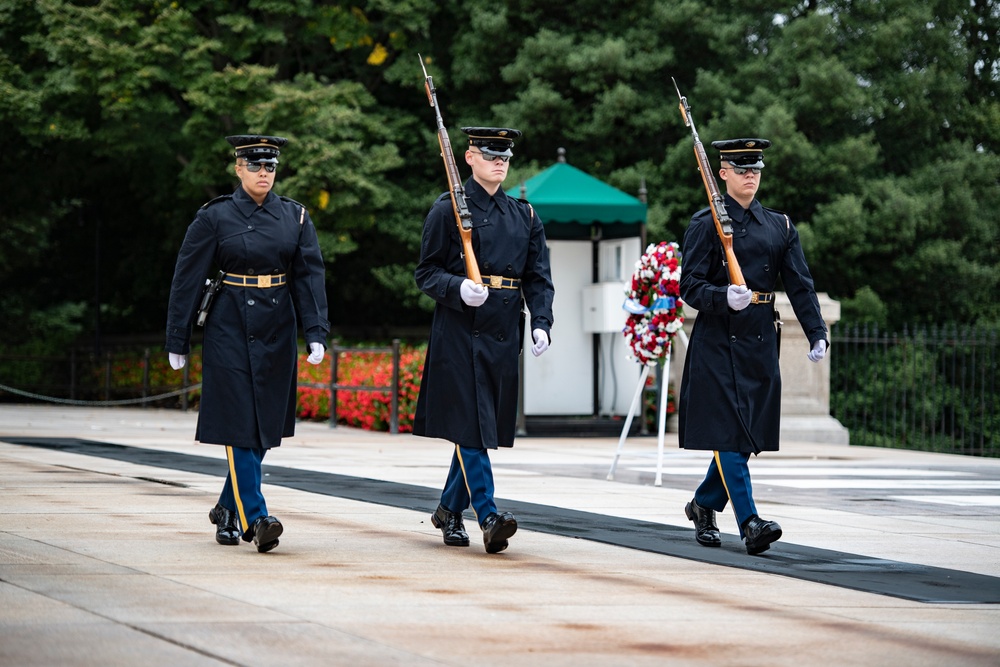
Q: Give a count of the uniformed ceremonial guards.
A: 3